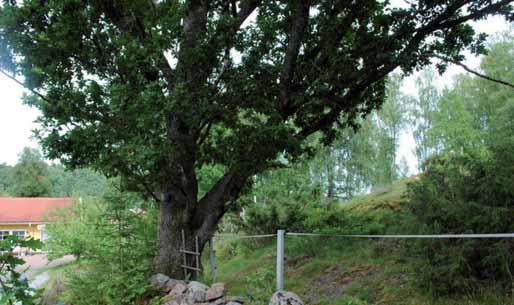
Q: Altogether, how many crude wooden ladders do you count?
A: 1